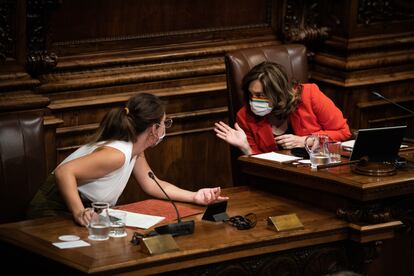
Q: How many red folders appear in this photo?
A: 1